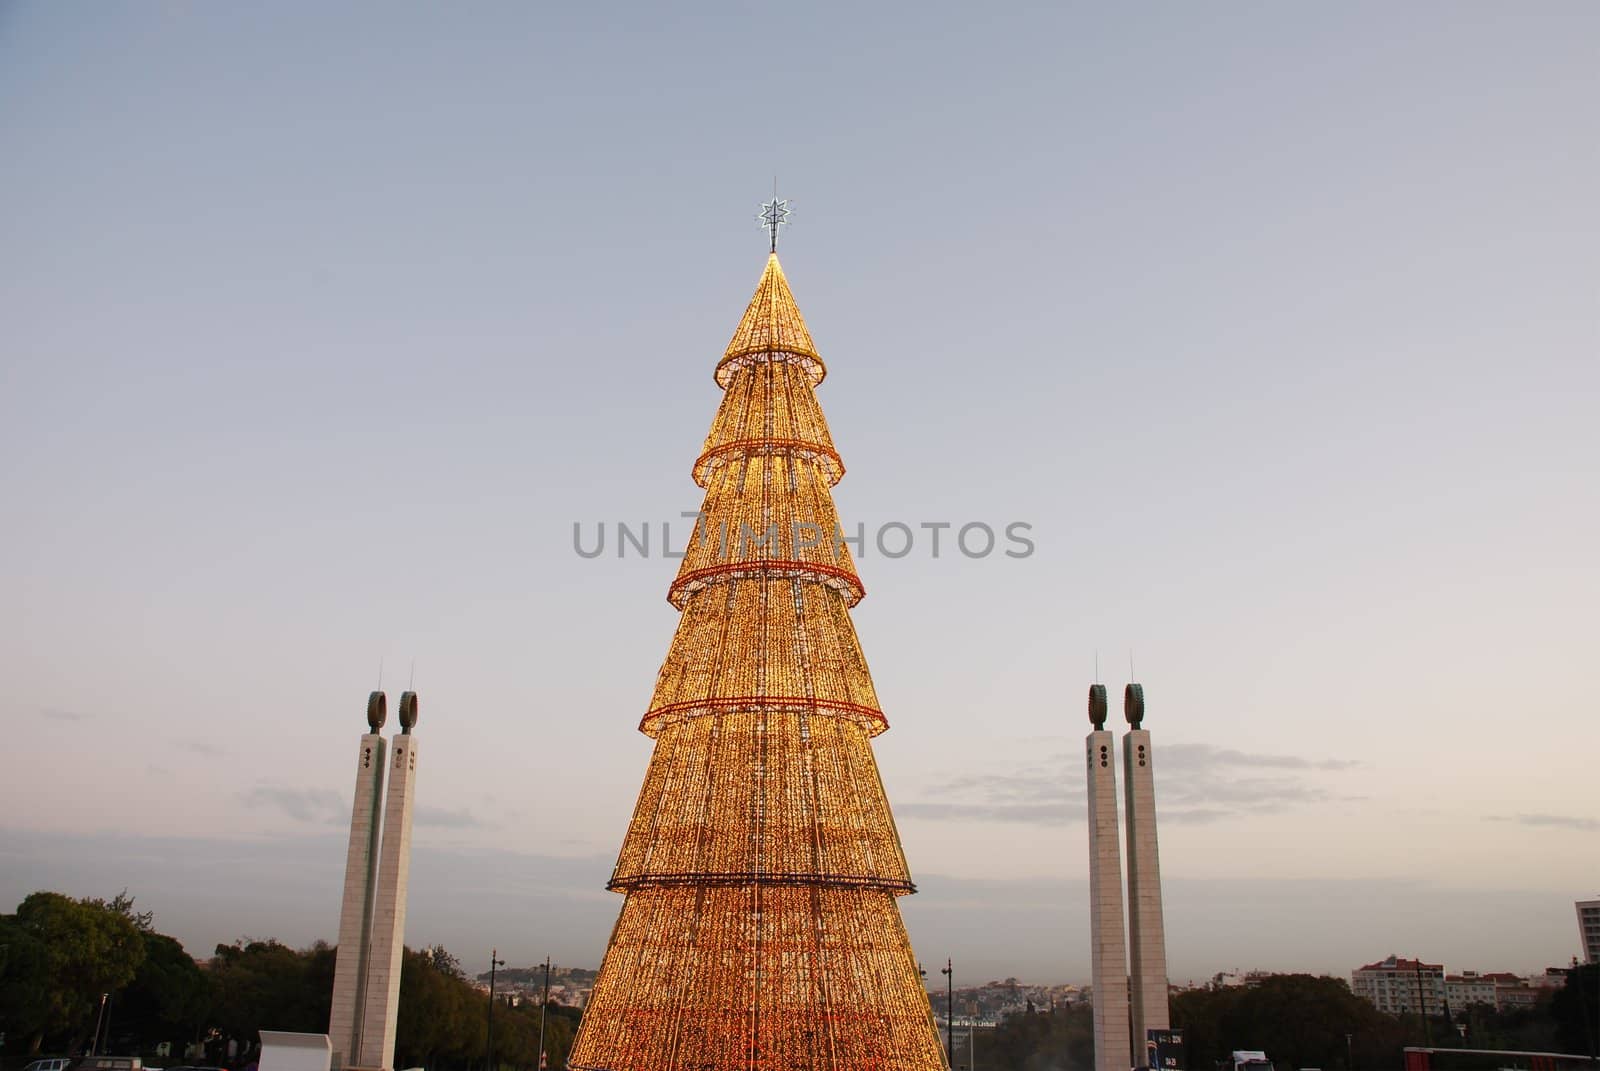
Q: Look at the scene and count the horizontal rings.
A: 5